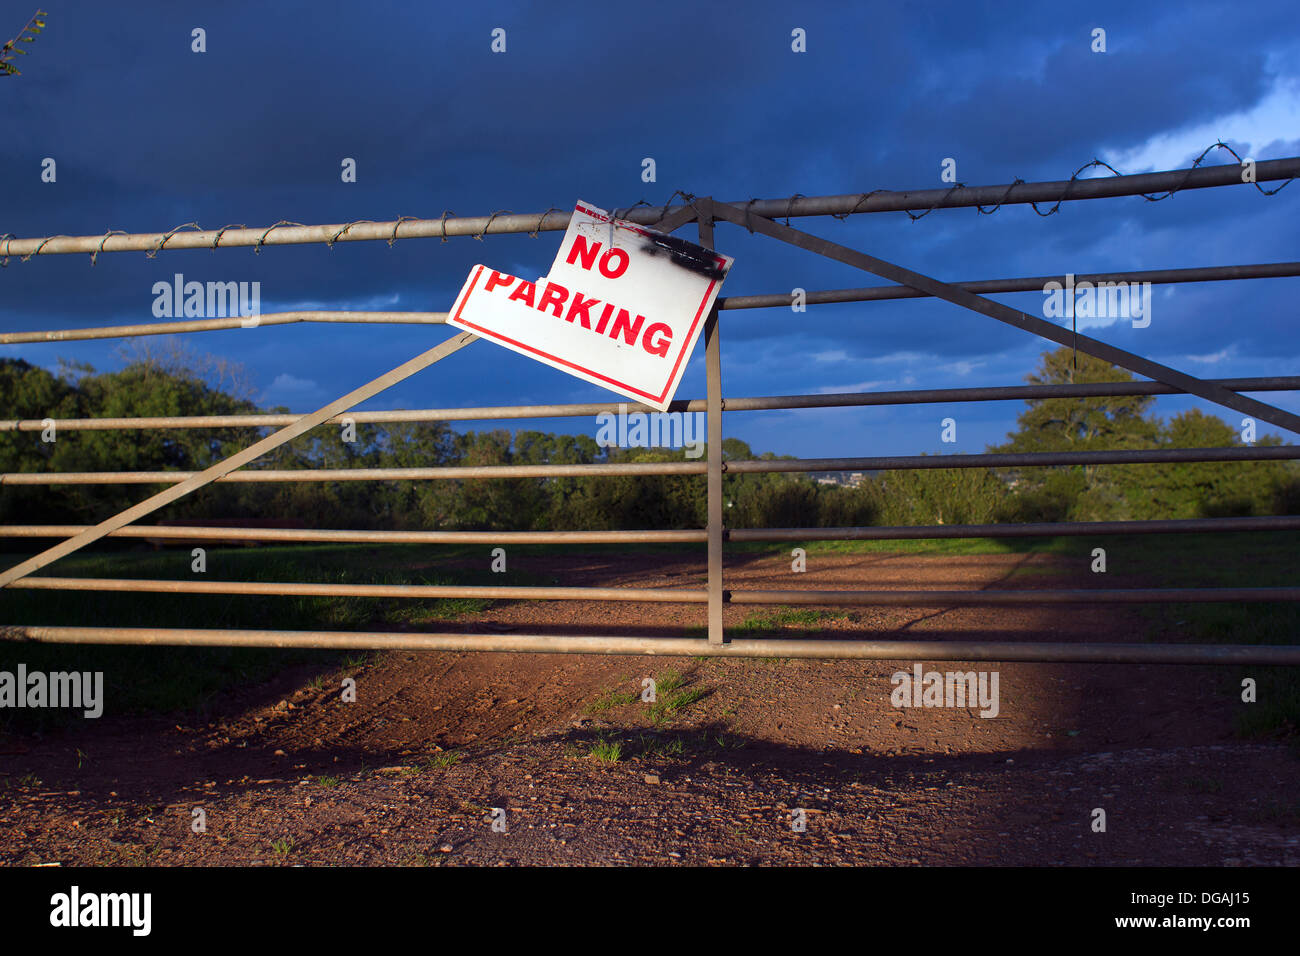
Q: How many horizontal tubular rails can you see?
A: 7